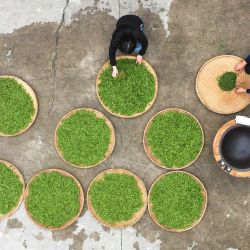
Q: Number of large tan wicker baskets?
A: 9